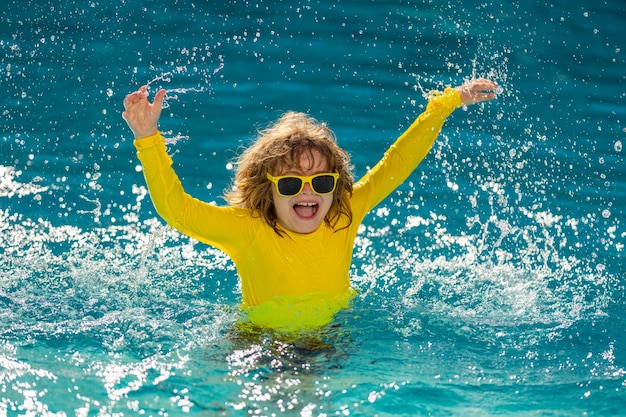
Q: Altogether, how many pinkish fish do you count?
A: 0